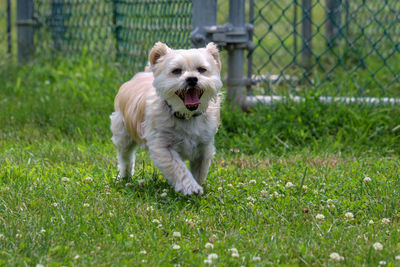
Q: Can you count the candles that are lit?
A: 0